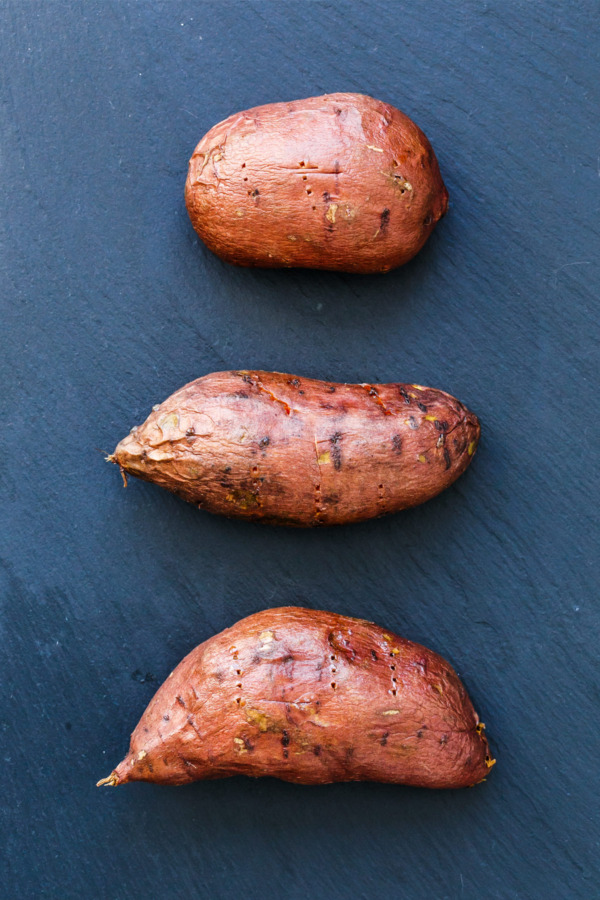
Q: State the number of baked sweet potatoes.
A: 3